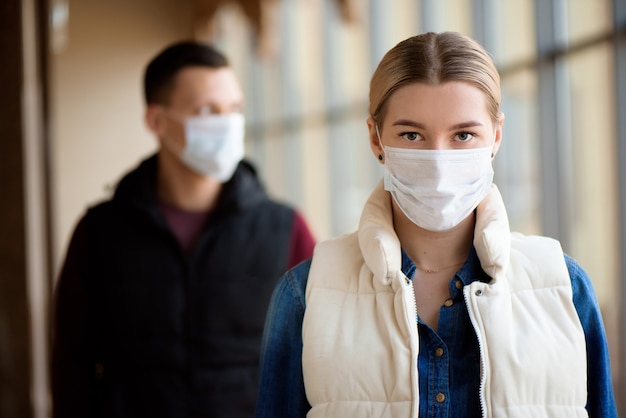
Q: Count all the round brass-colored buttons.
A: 4